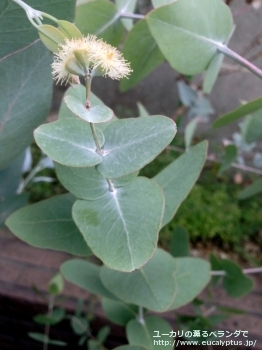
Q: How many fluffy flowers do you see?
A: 3